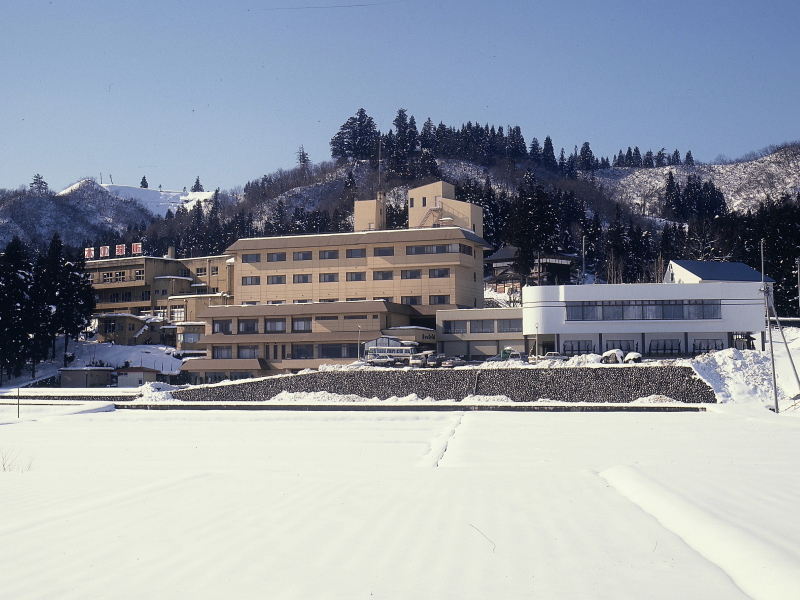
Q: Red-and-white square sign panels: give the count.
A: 4